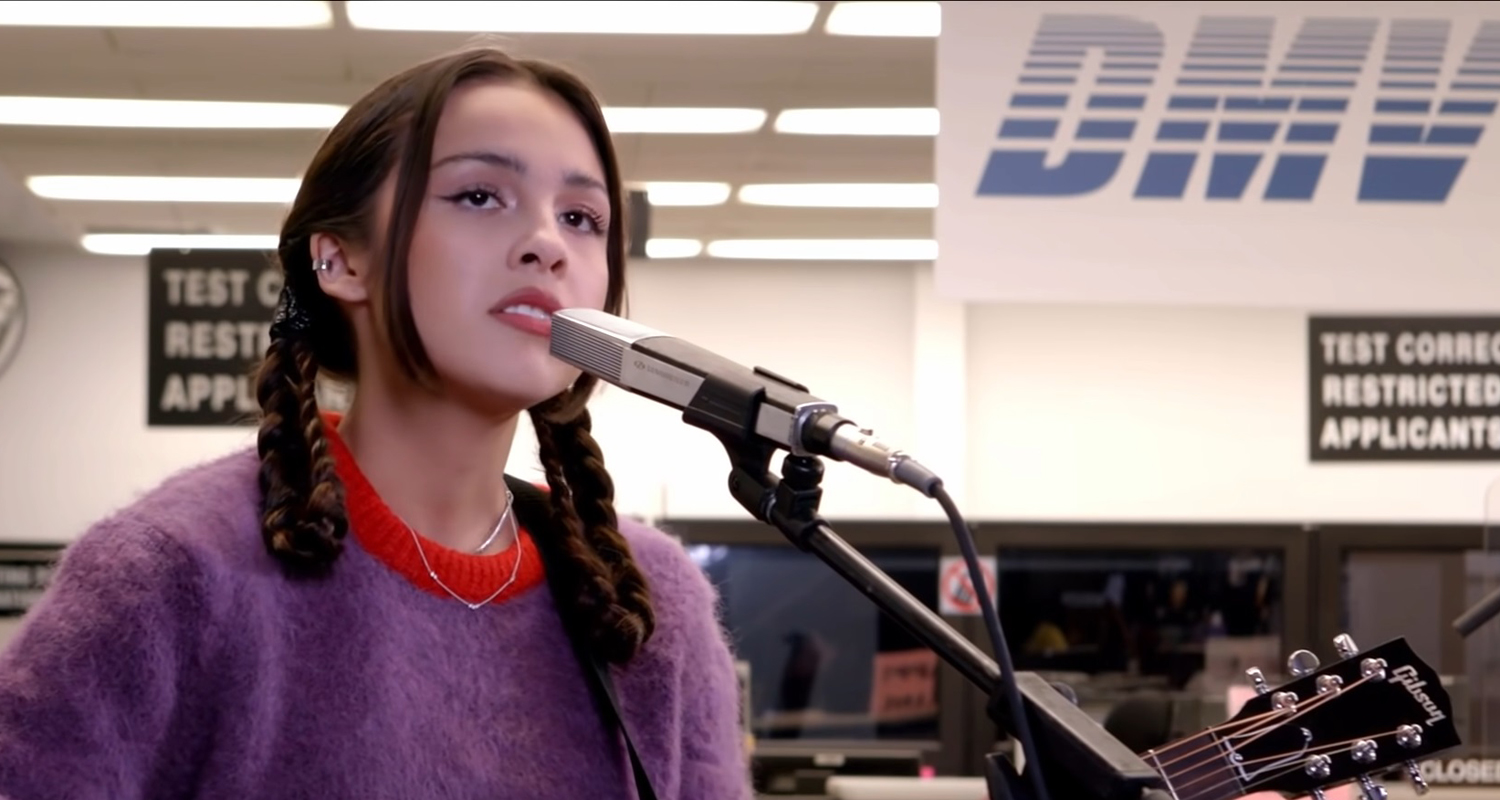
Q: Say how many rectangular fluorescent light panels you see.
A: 12